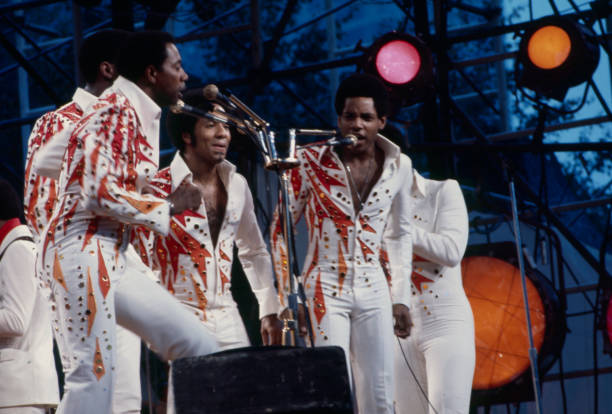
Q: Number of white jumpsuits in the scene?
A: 5